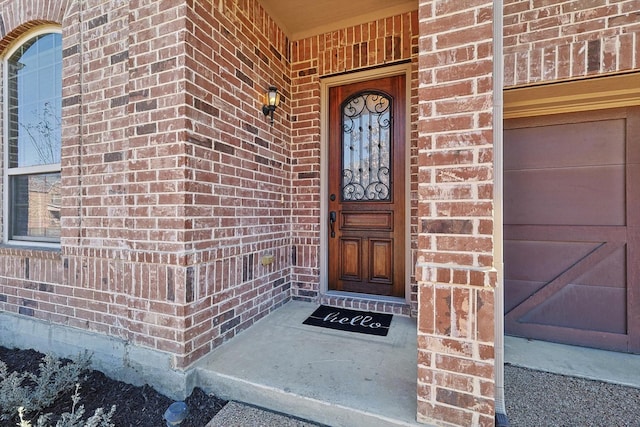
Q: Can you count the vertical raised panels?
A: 2